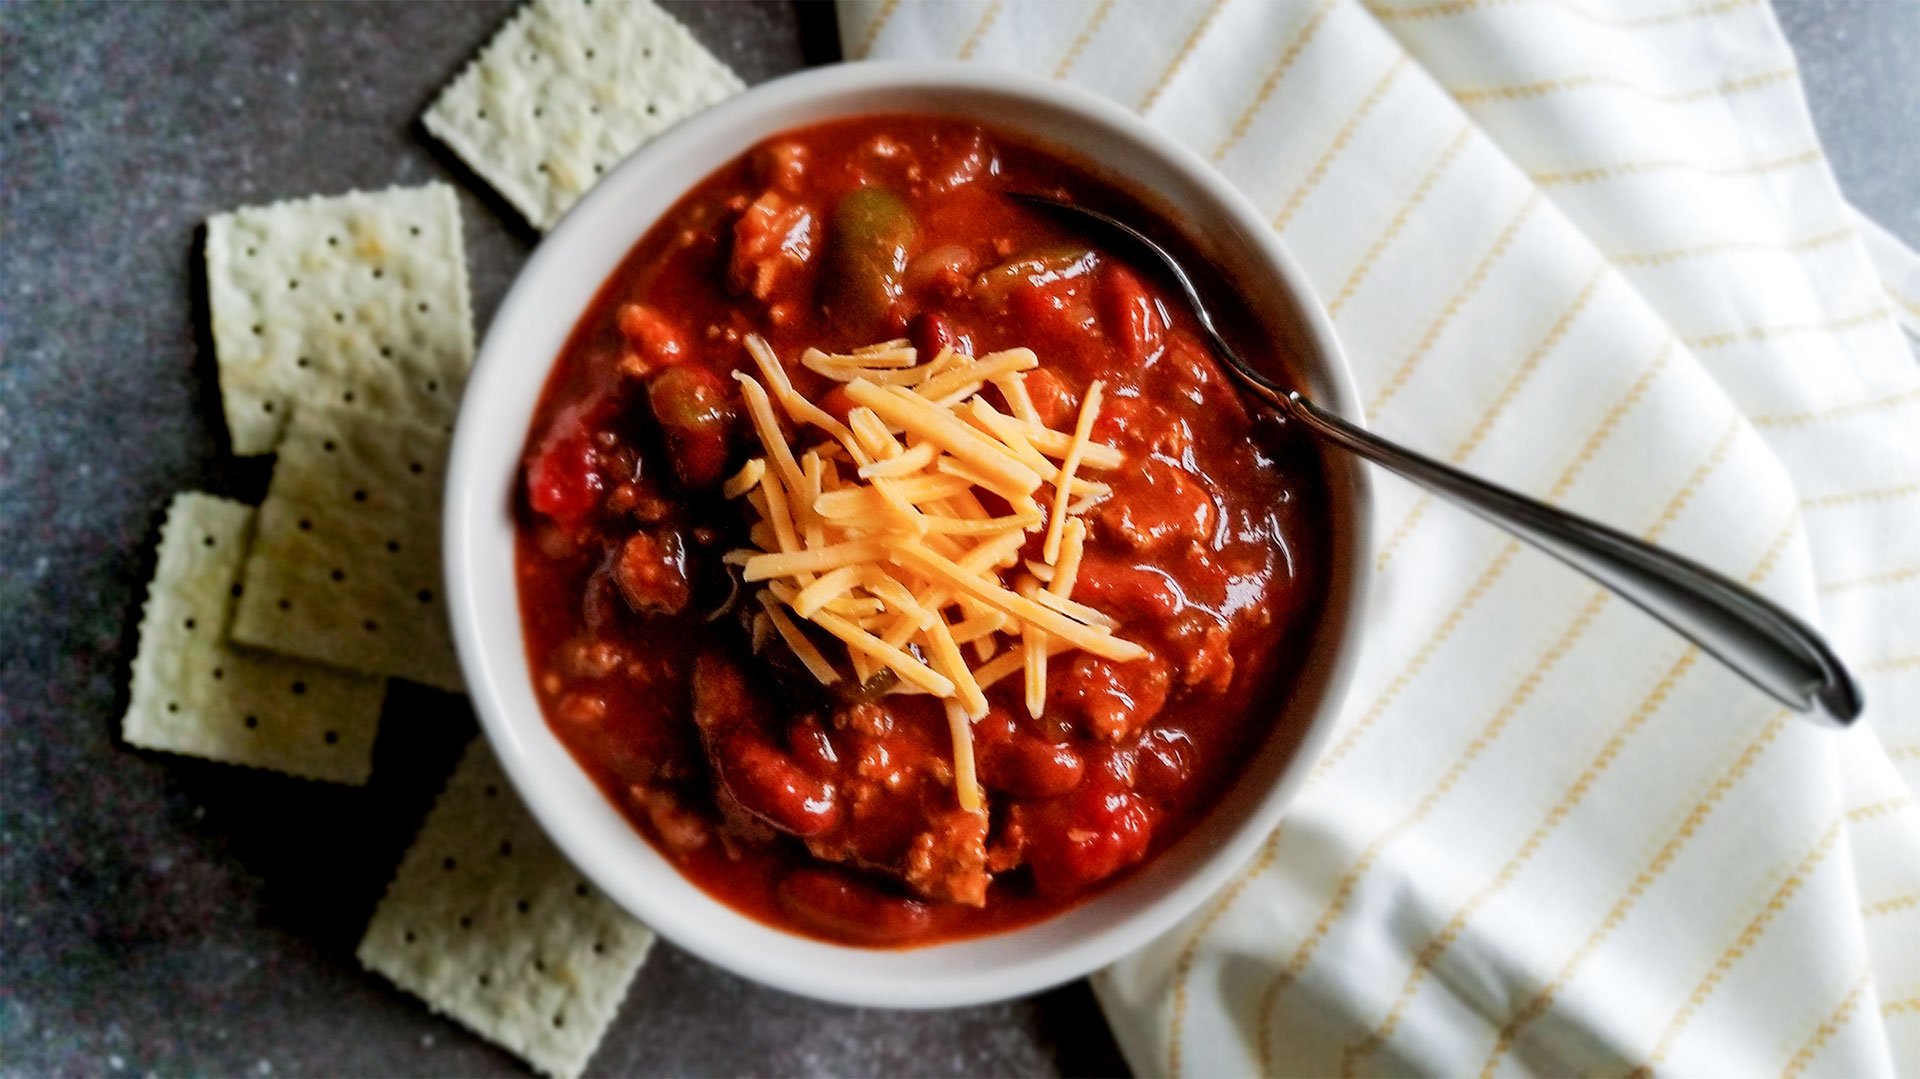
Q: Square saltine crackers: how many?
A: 5